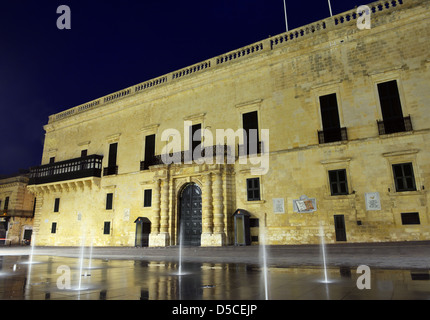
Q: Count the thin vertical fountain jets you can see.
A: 6